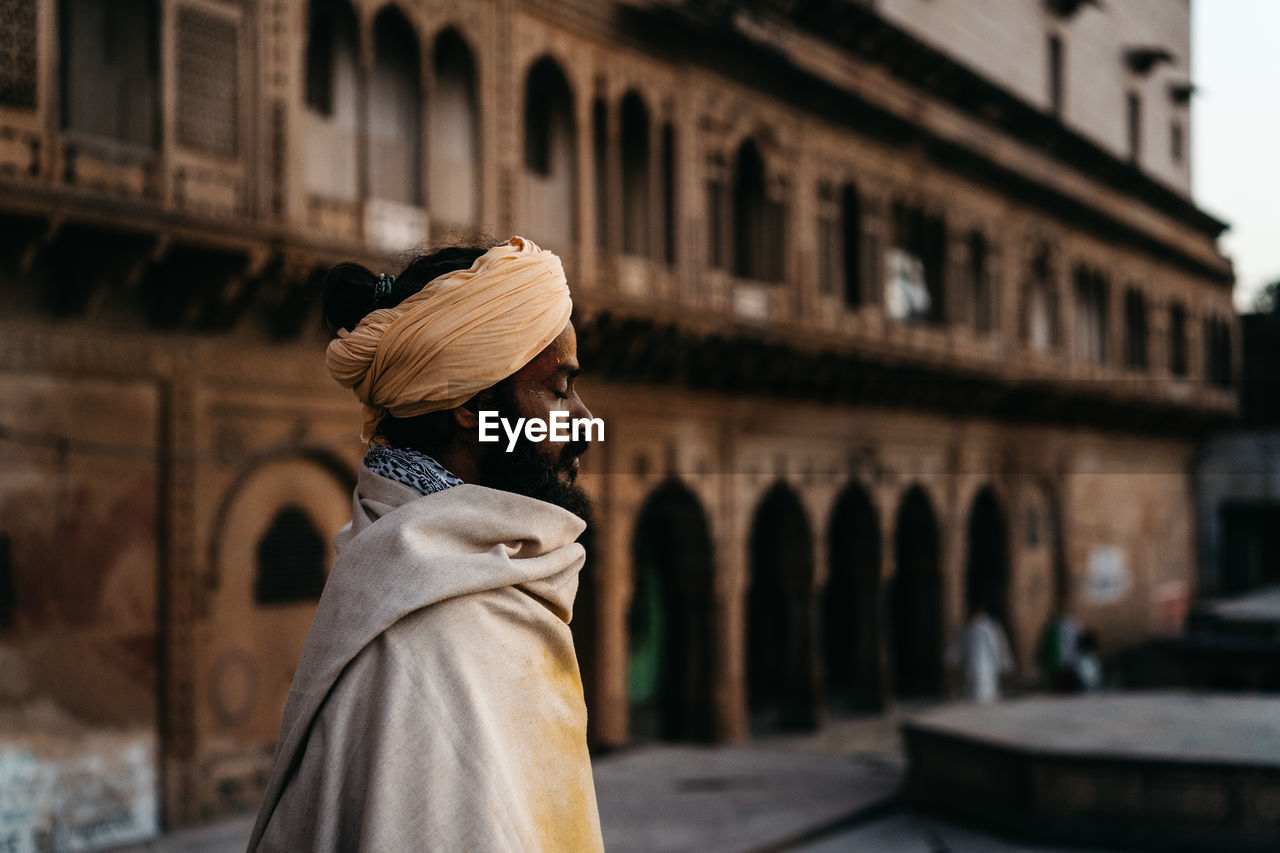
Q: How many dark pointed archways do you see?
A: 5